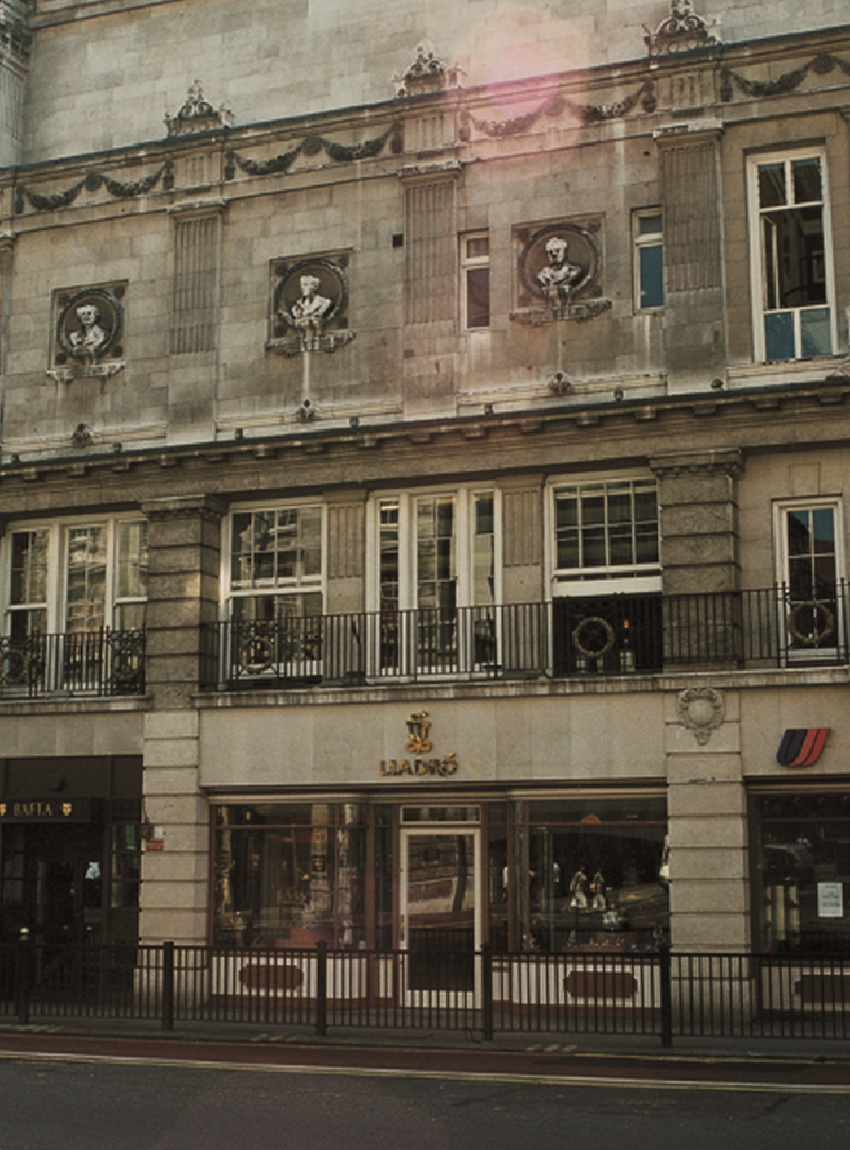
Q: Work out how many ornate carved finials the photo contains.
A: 3